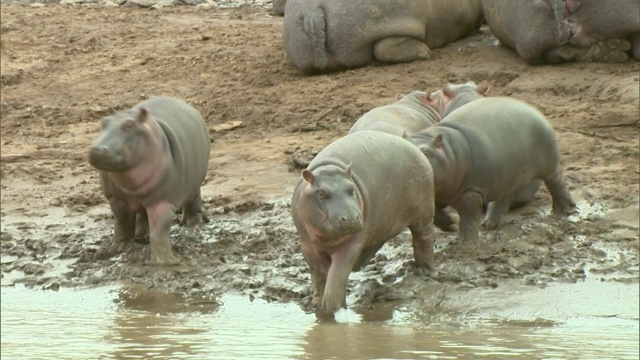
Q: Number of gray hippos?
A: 7